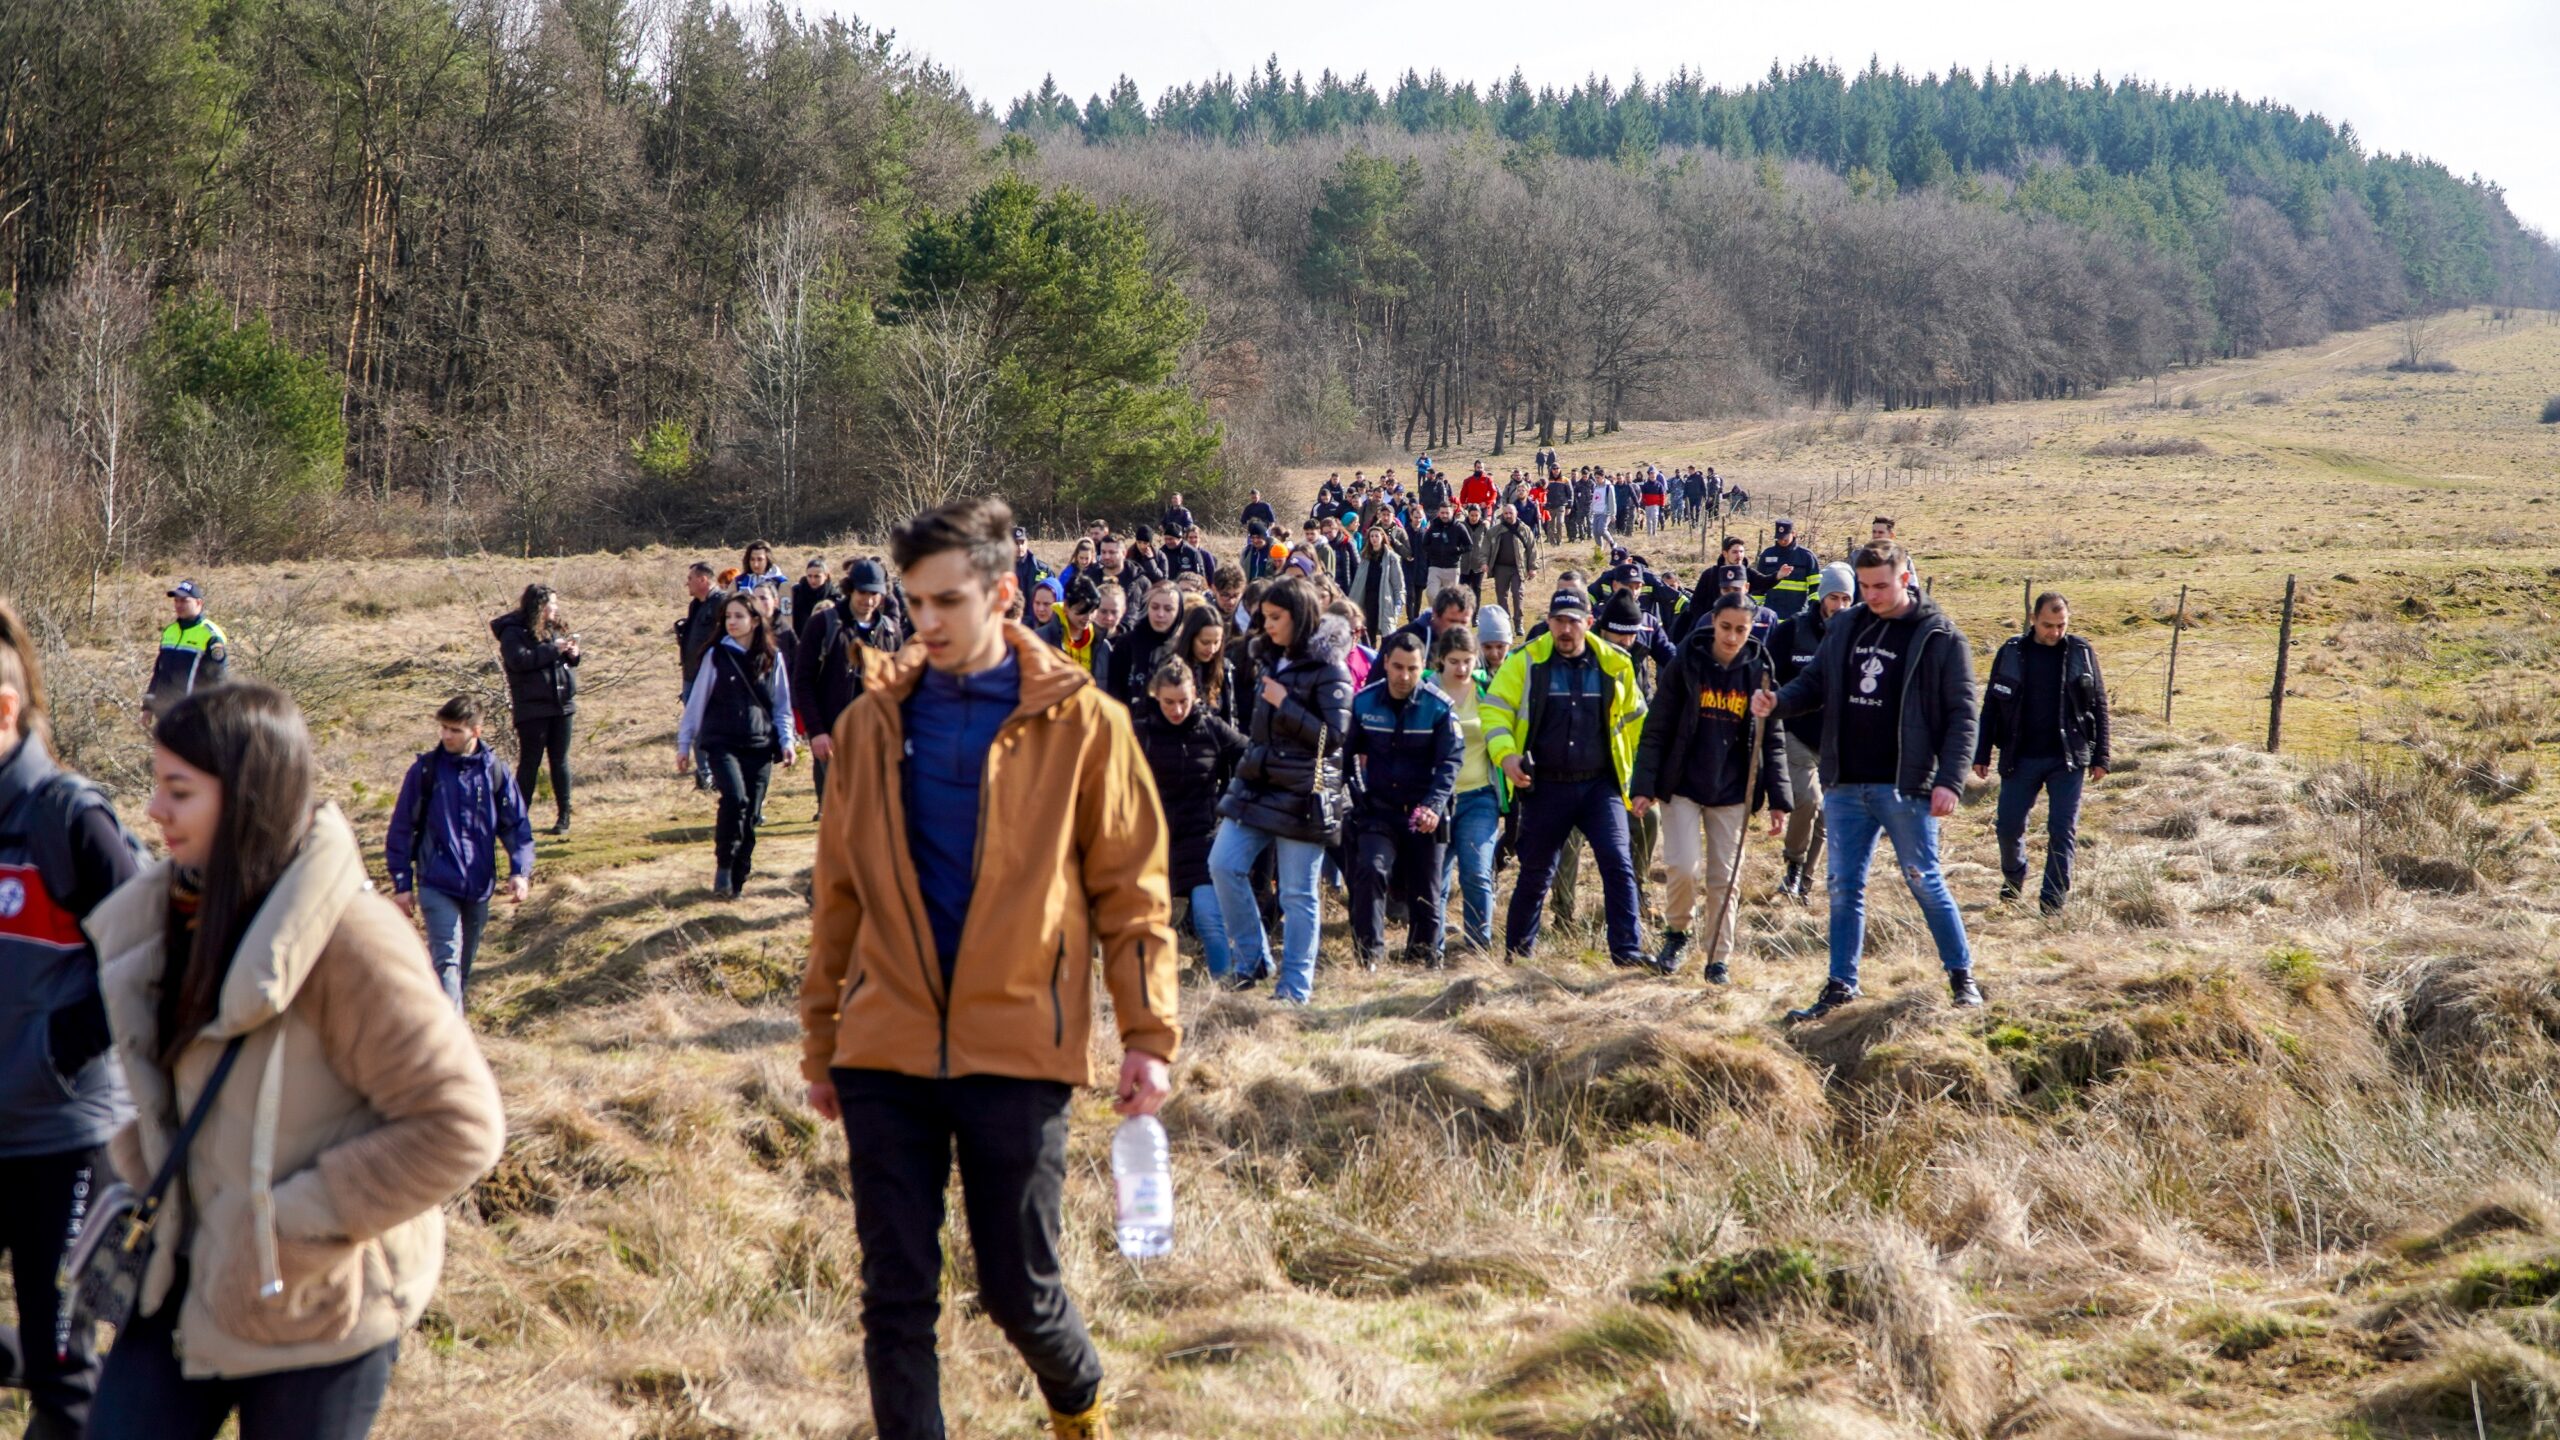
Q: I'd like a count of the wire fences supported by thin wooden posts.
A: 1